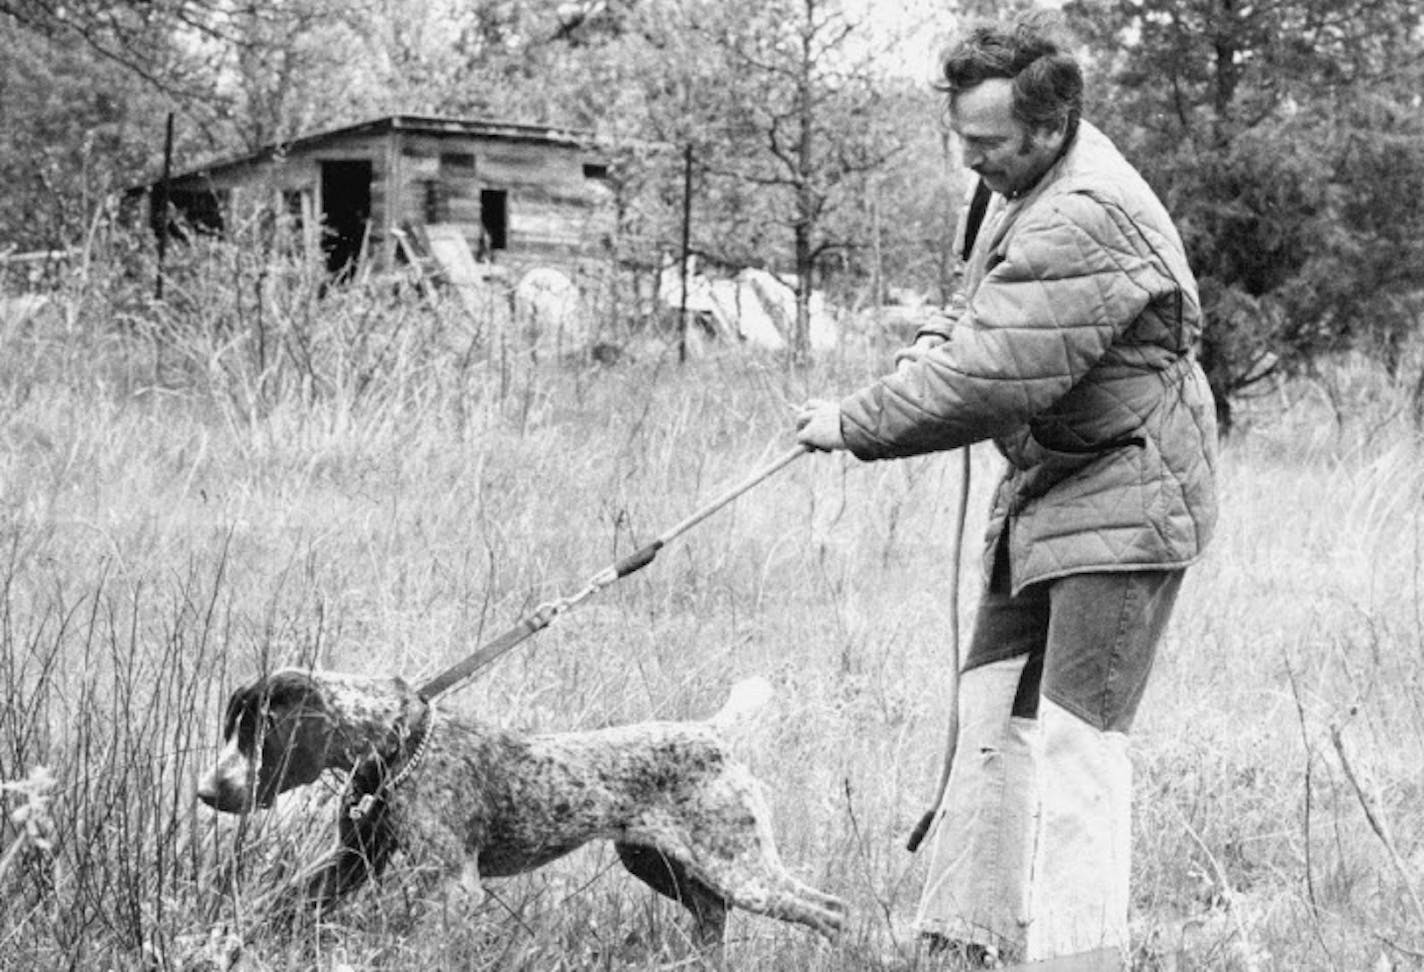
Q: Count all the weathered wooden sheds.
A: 1